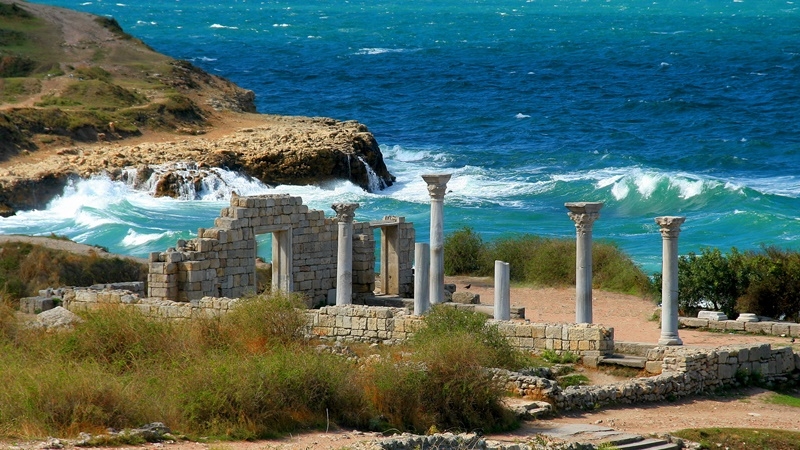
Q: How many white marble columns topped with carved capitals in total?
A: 4